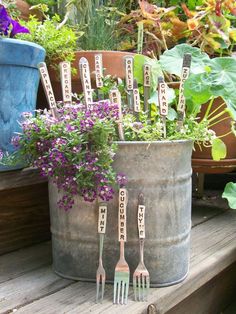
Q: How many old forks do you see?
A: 3